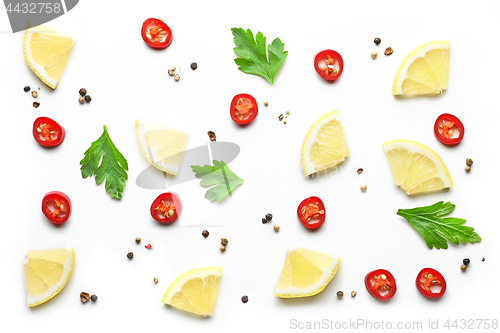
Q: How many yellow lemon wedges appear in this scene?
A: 8